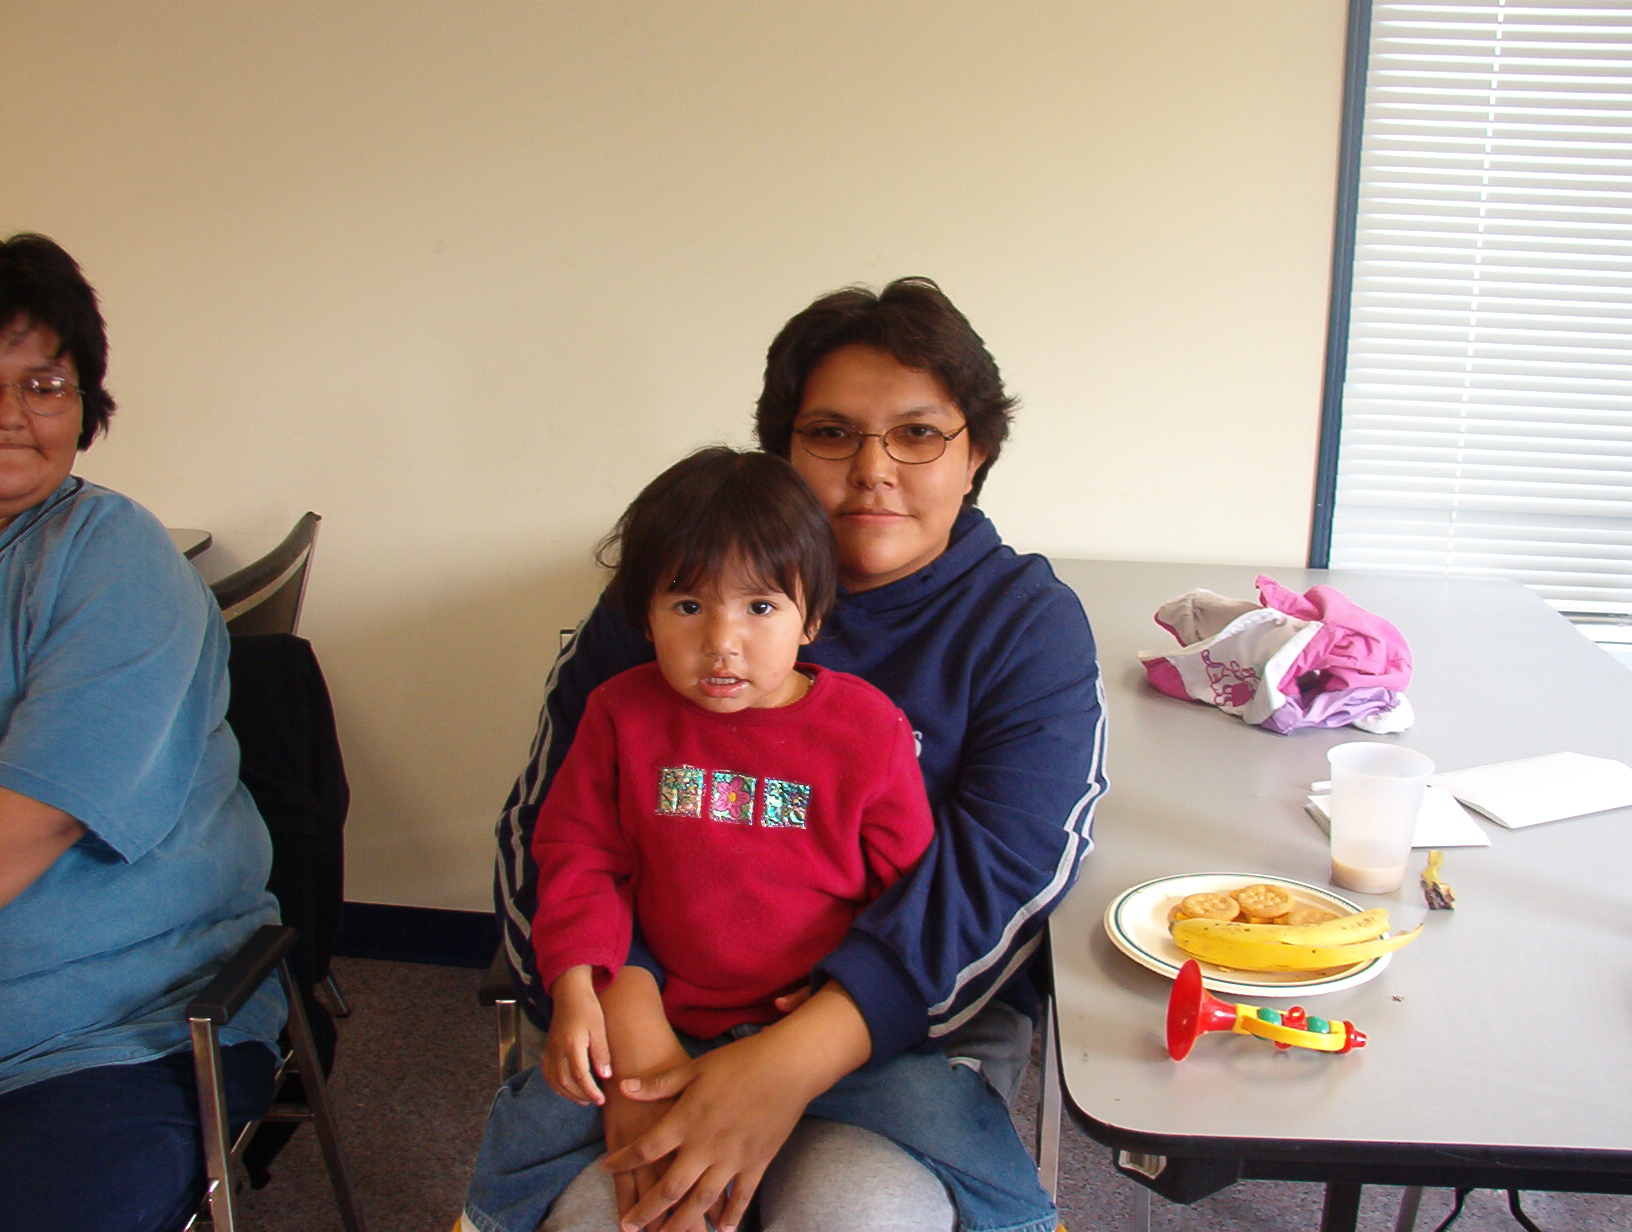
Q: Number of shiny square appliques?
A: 3